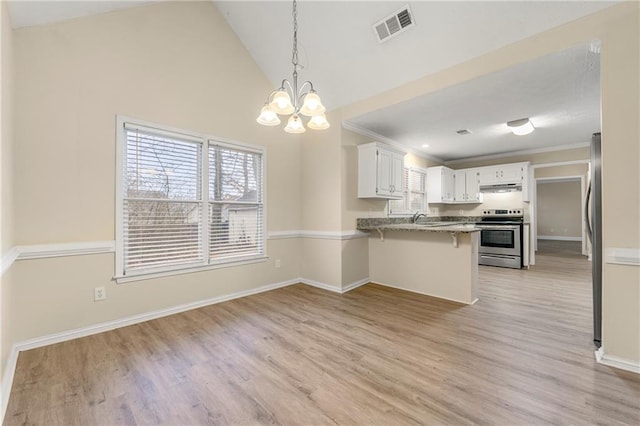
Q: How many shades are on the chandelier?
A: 5